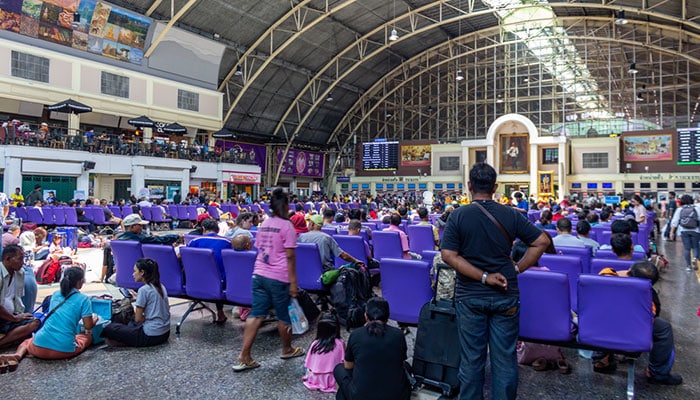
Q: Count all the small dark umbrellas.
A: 4